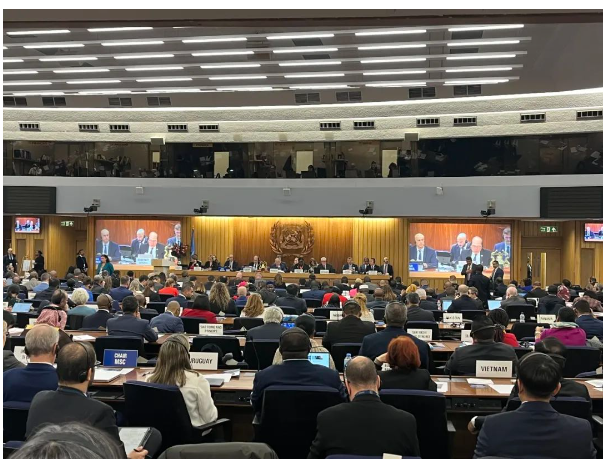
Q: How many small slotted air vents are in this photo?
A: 11